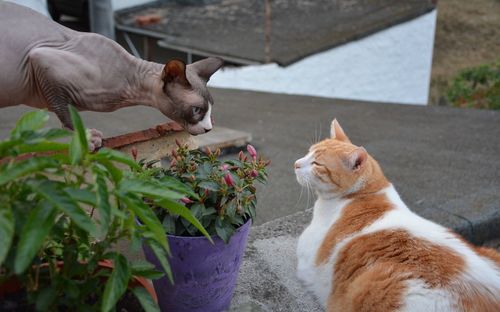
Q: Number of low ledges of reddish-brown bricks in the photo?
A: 1